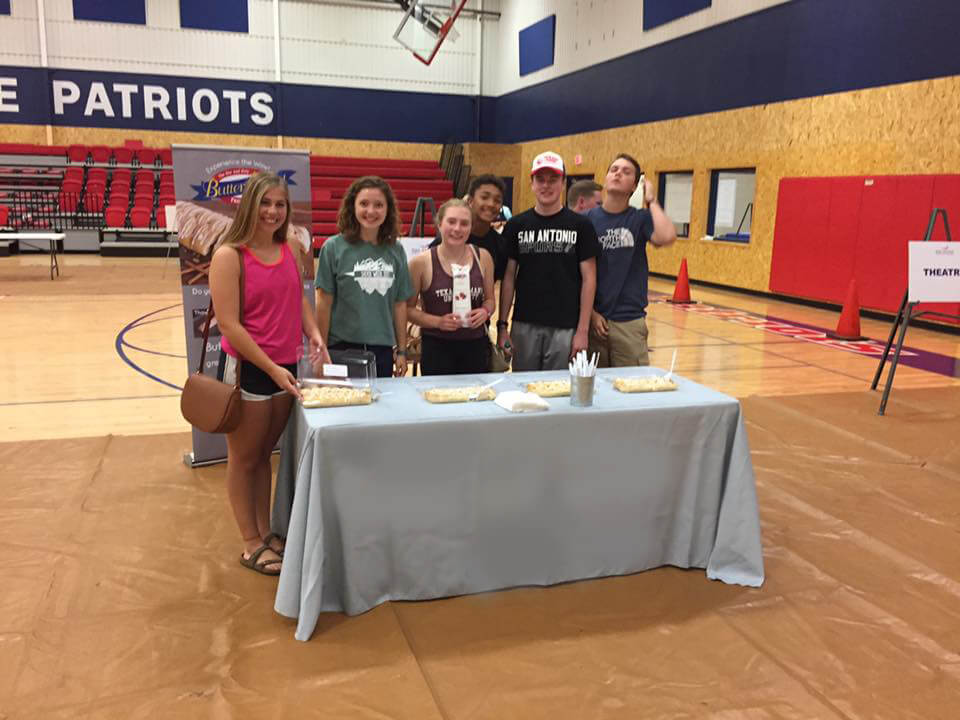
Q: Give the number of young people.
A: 6